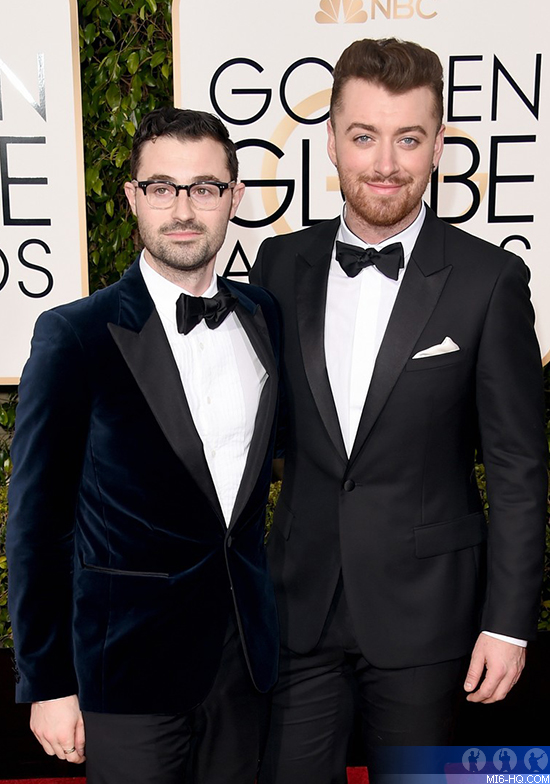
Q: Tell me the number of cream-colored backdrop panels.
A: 2